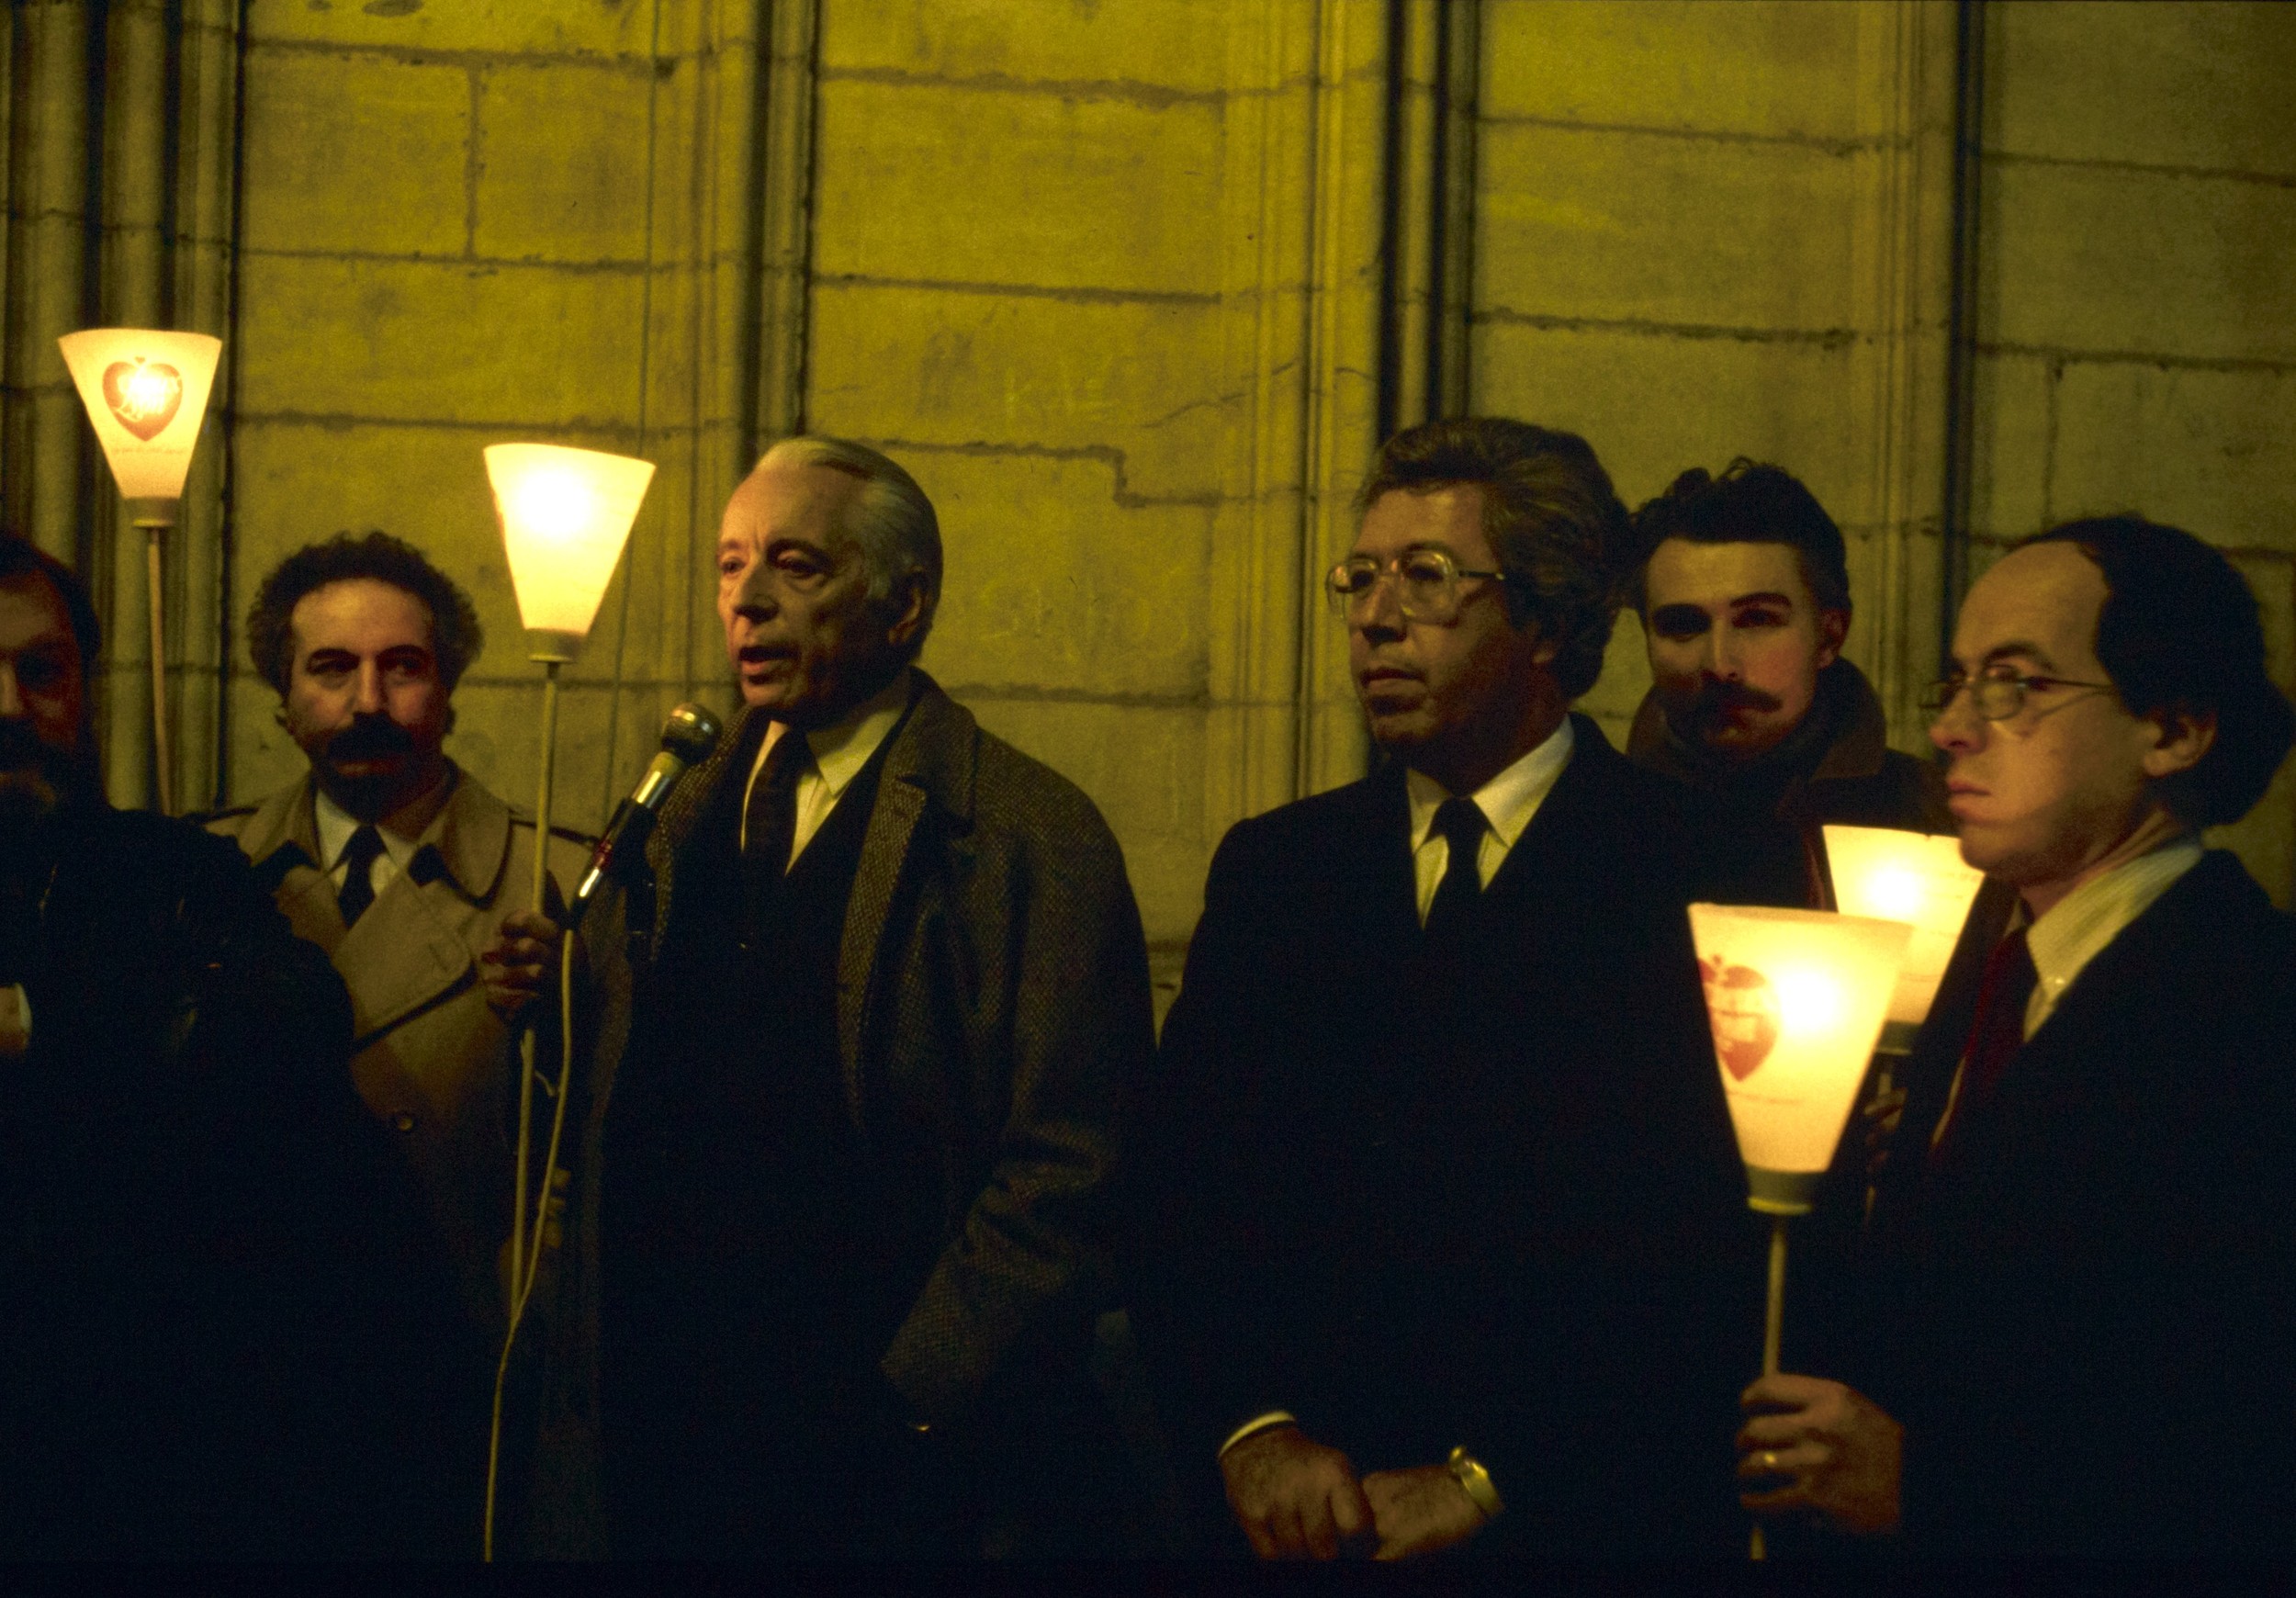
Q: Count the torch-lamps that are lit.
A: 4